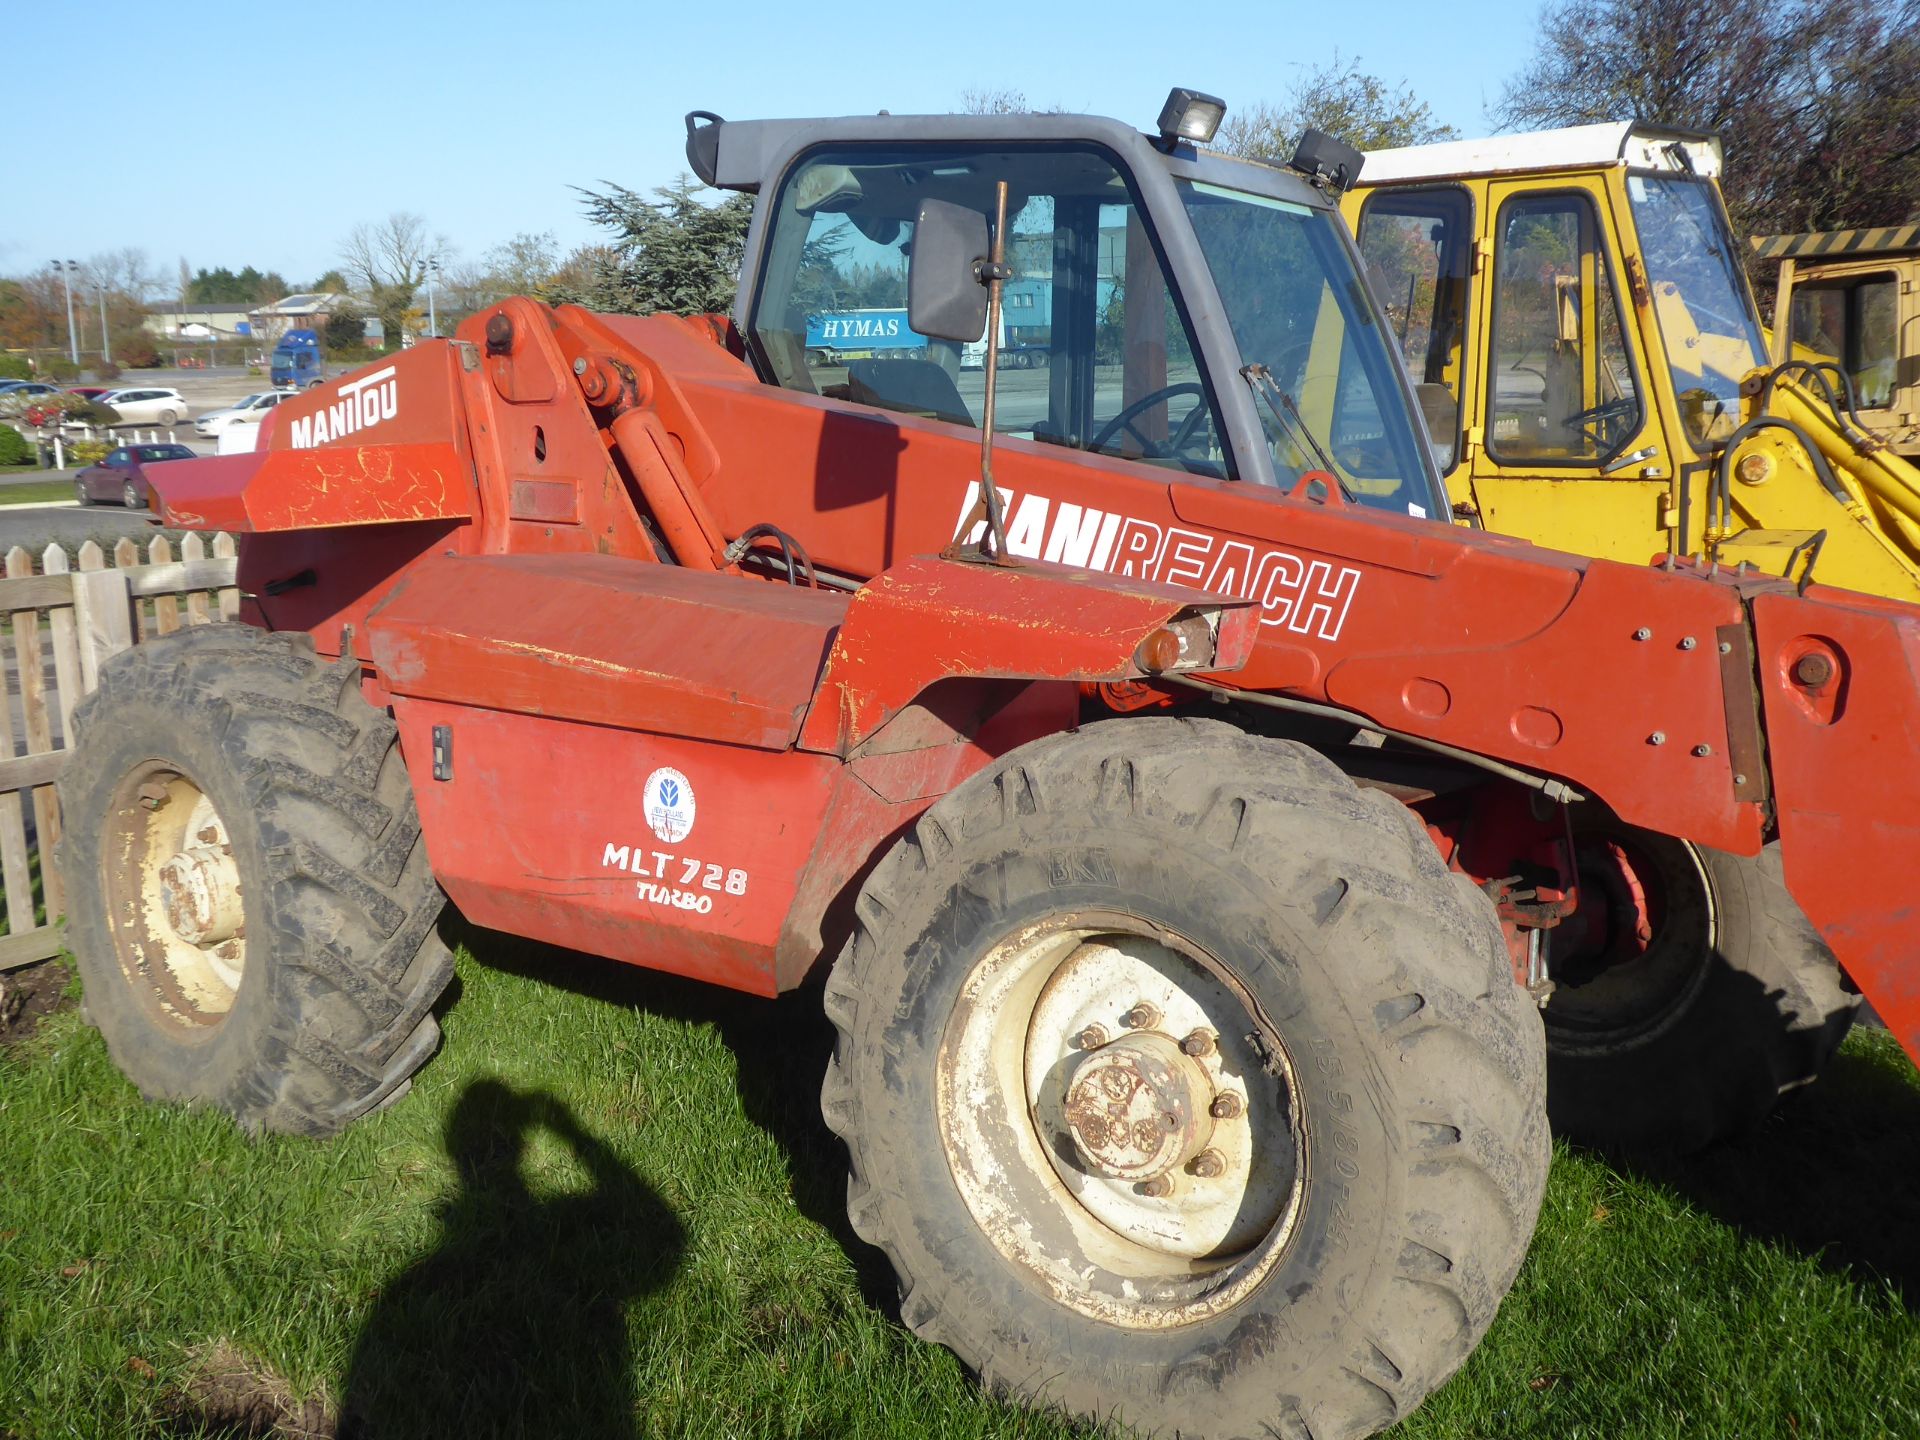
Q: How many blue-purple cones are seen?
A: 0